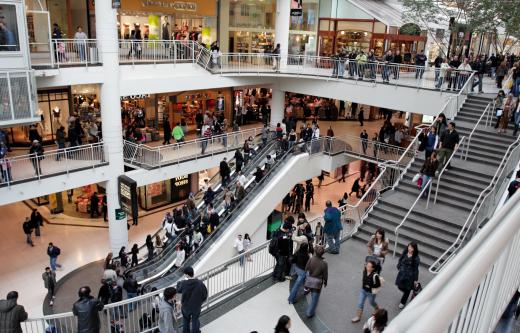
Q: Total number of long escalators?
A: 2